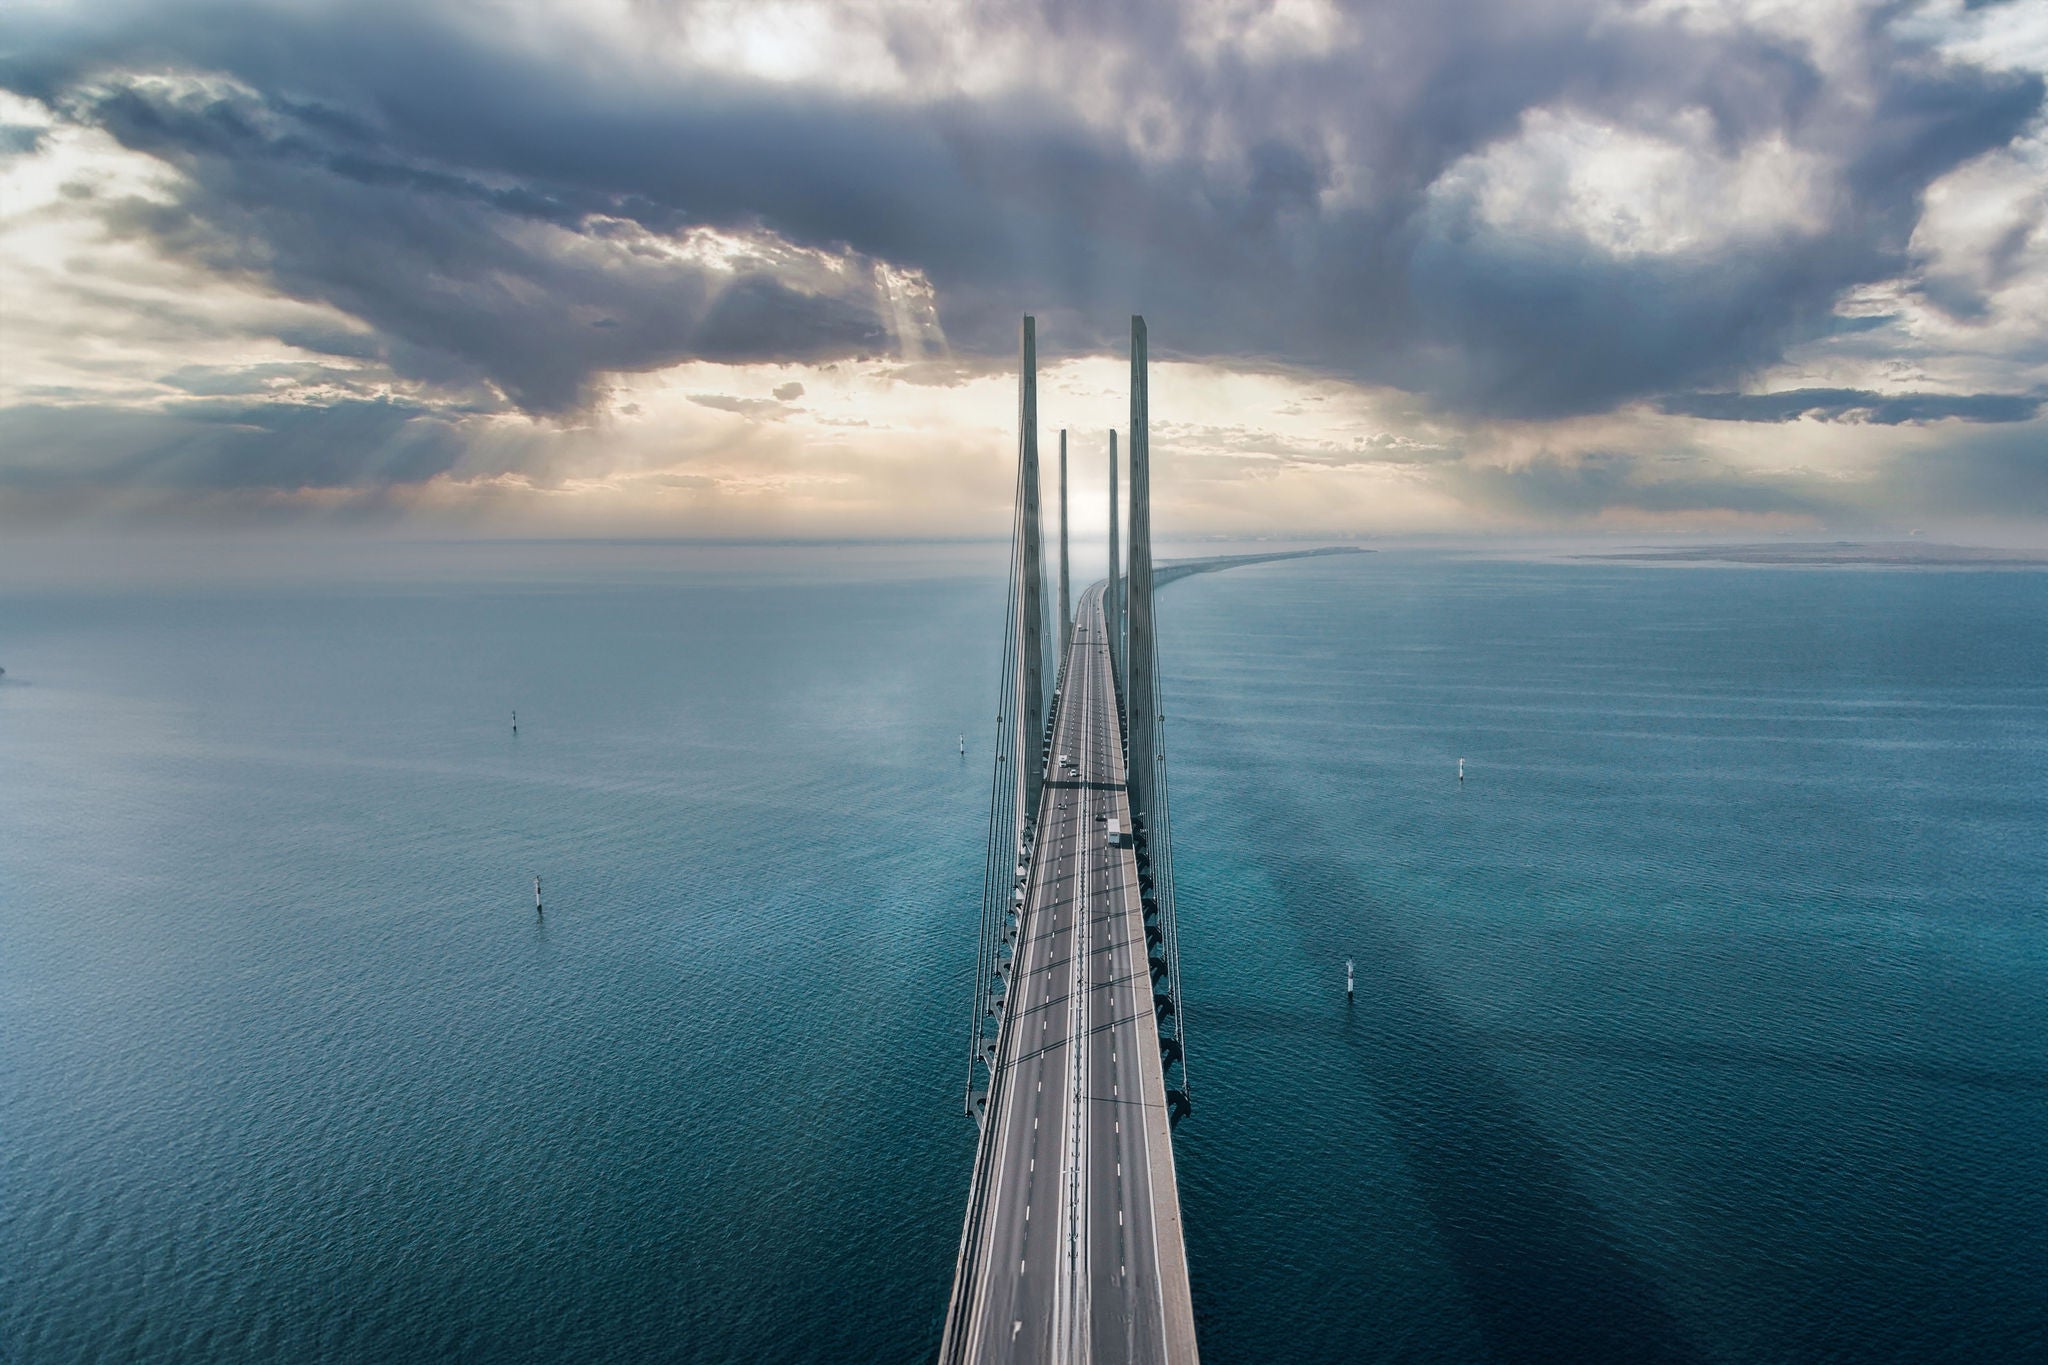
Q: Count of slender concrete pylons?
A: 4